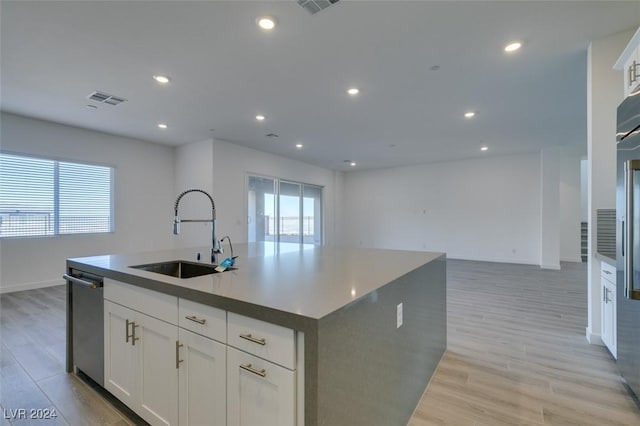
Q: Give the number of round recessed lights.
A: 10